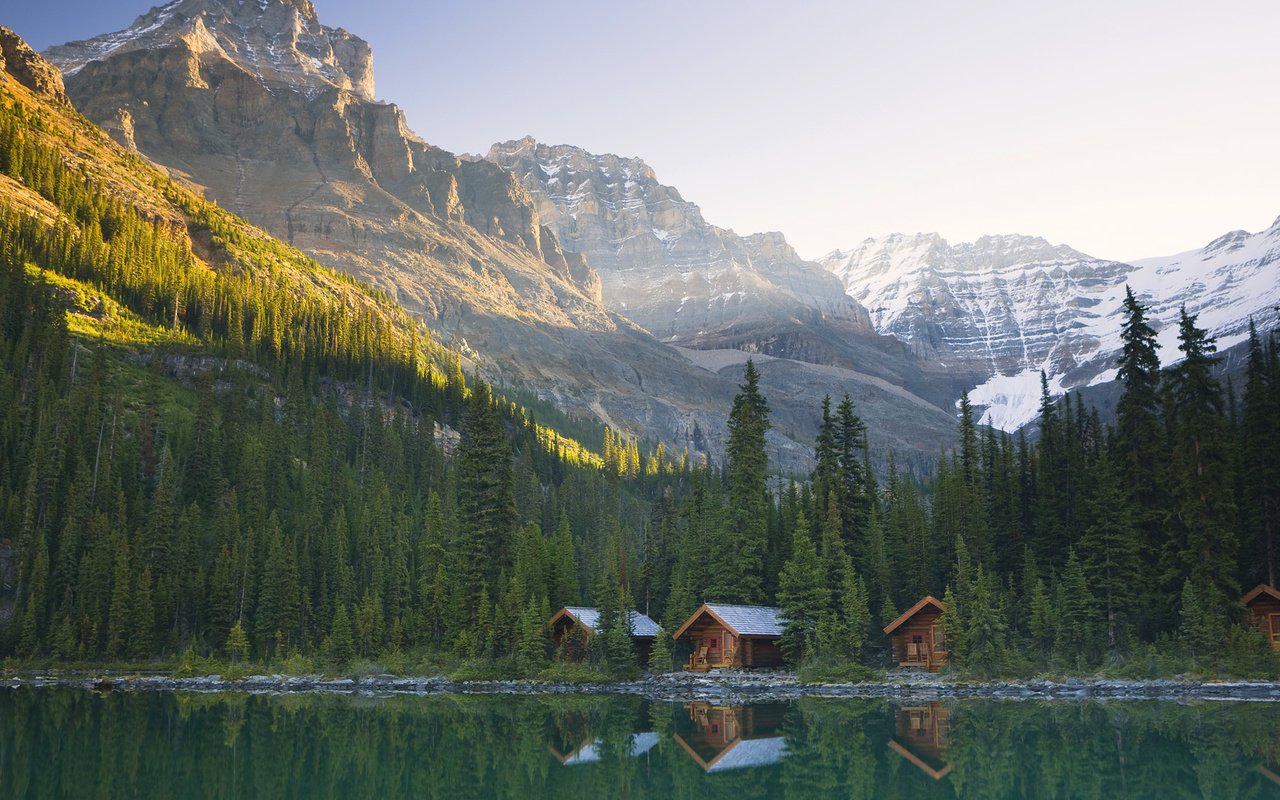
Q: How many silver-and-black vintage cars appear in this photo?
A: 0